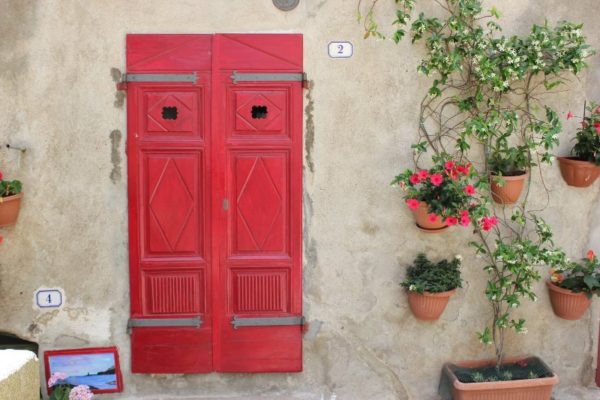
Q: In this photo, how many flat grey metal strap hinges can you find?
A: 4